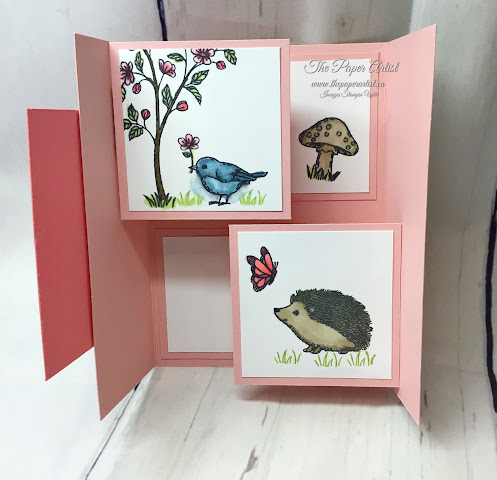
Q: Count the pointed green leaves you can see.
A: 11